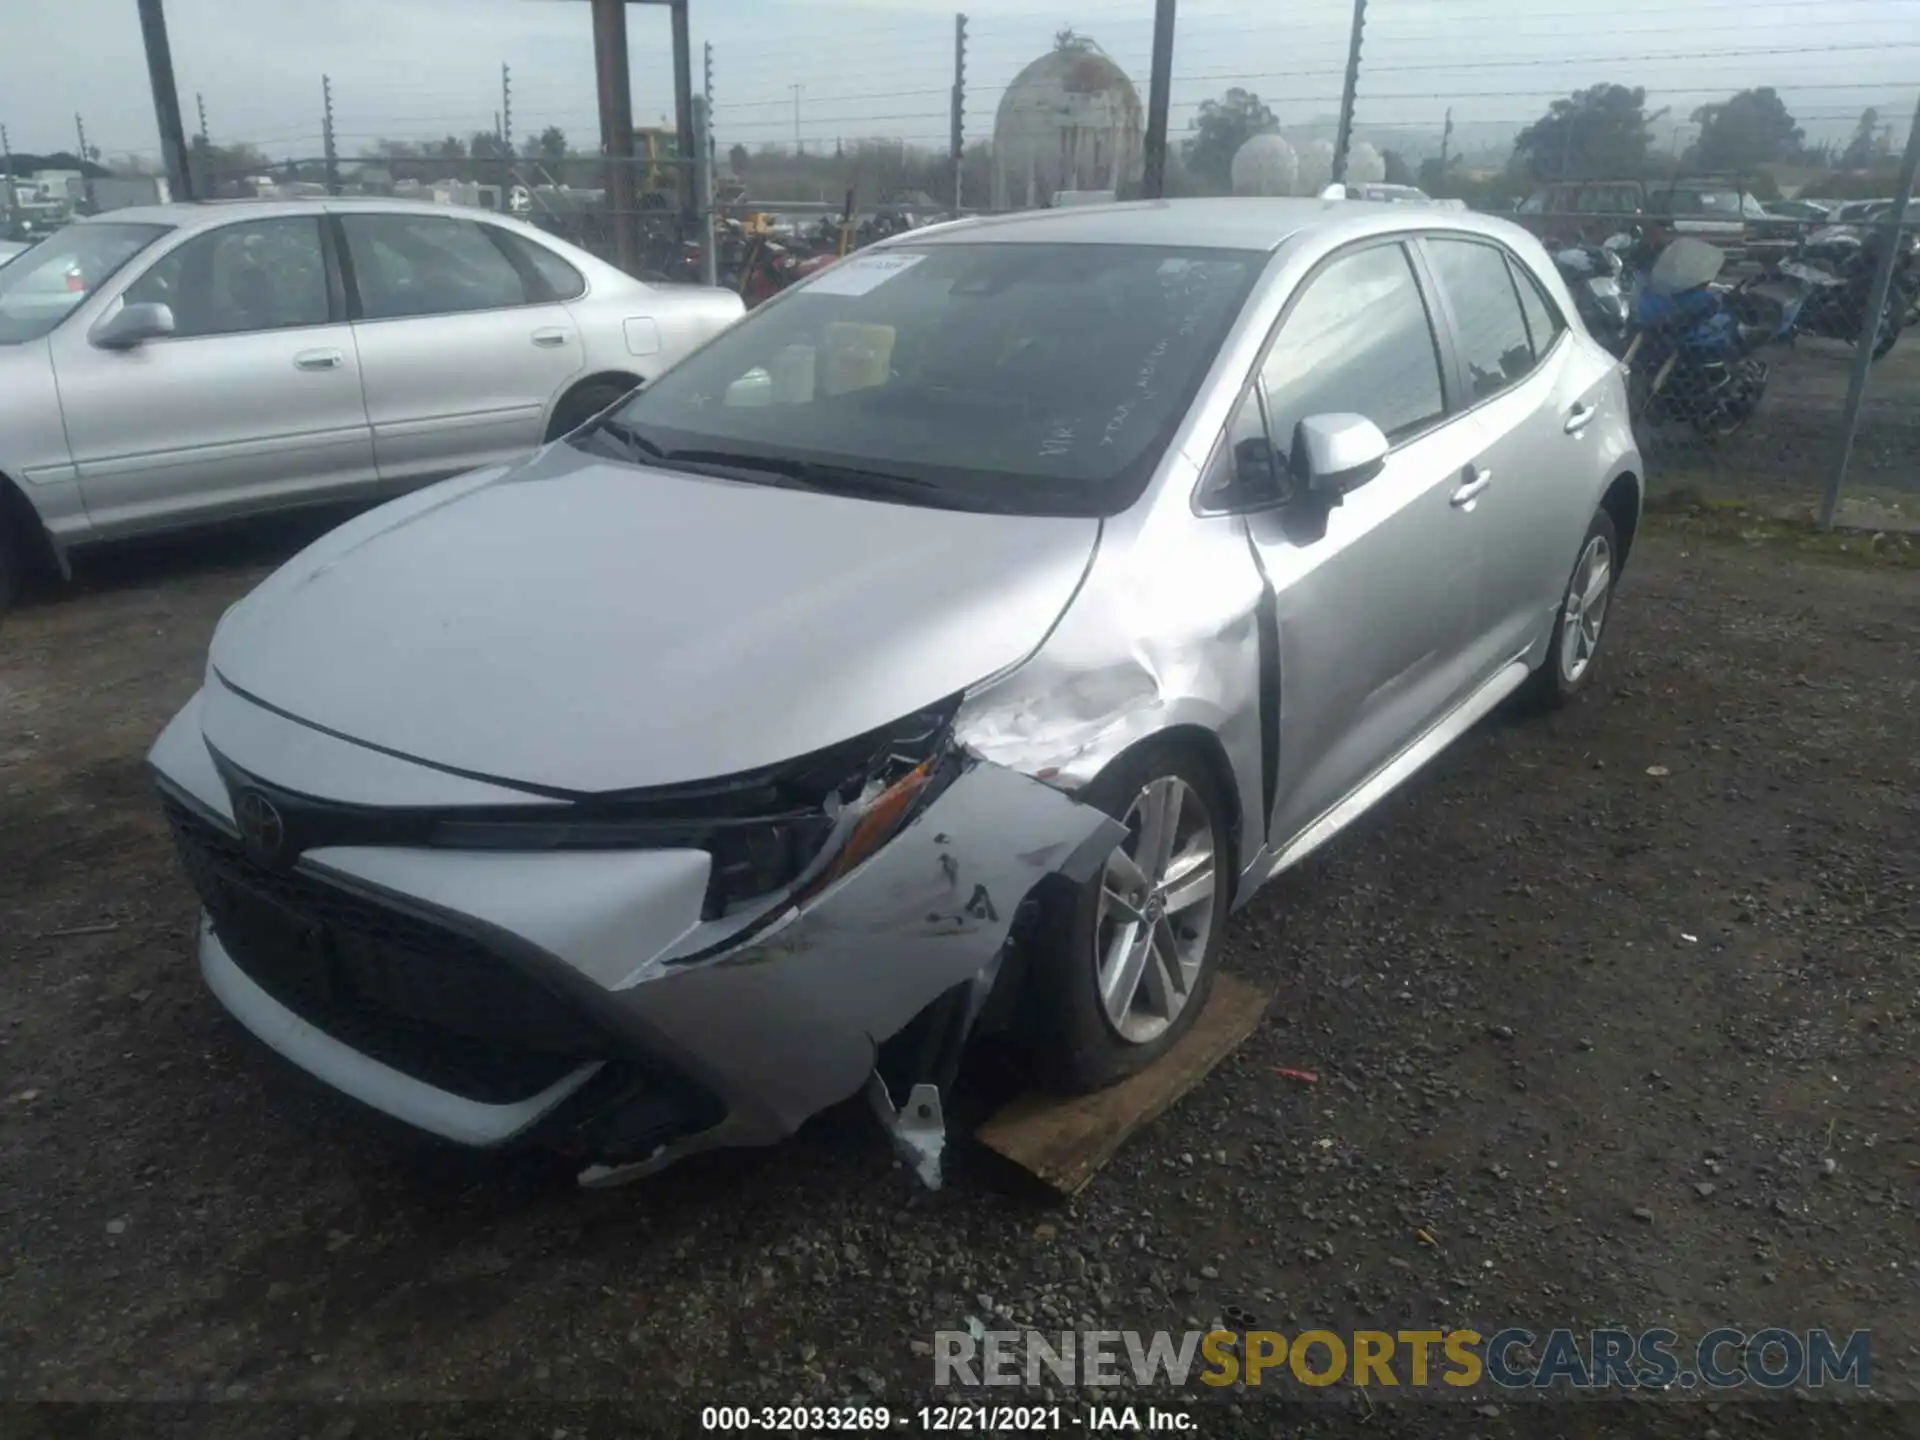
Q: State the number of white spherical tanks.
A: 4